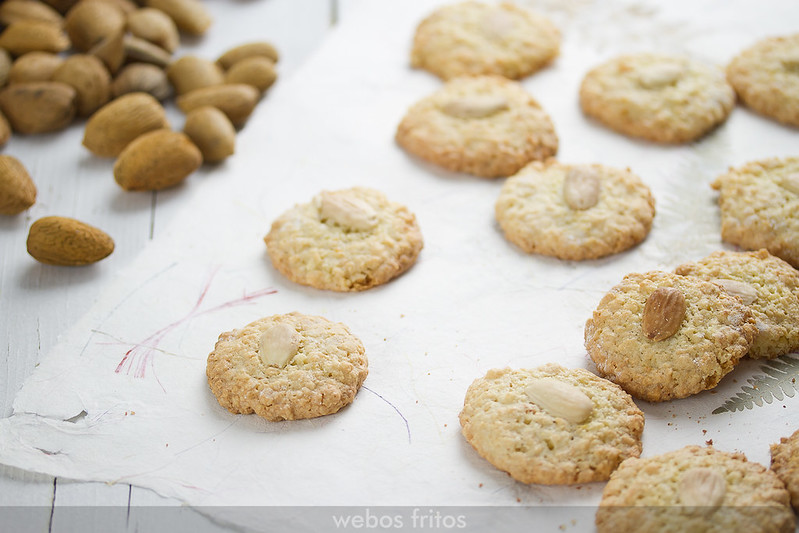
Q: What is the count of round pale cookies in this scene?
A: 13